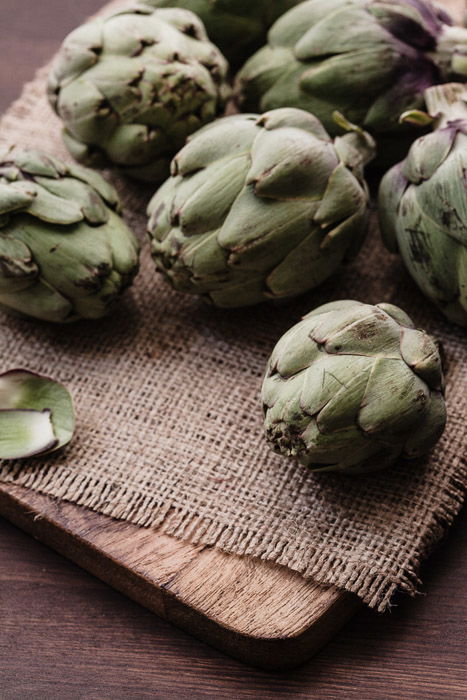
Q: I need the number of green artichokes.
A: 7